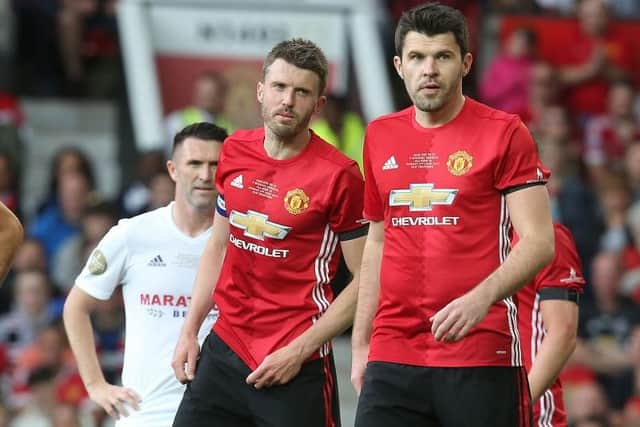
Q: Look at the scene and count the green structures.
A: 0